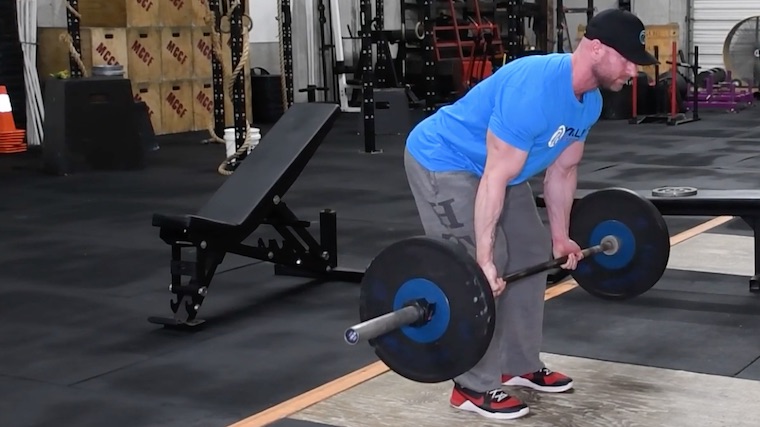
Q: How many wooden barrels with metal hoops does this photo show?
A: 0